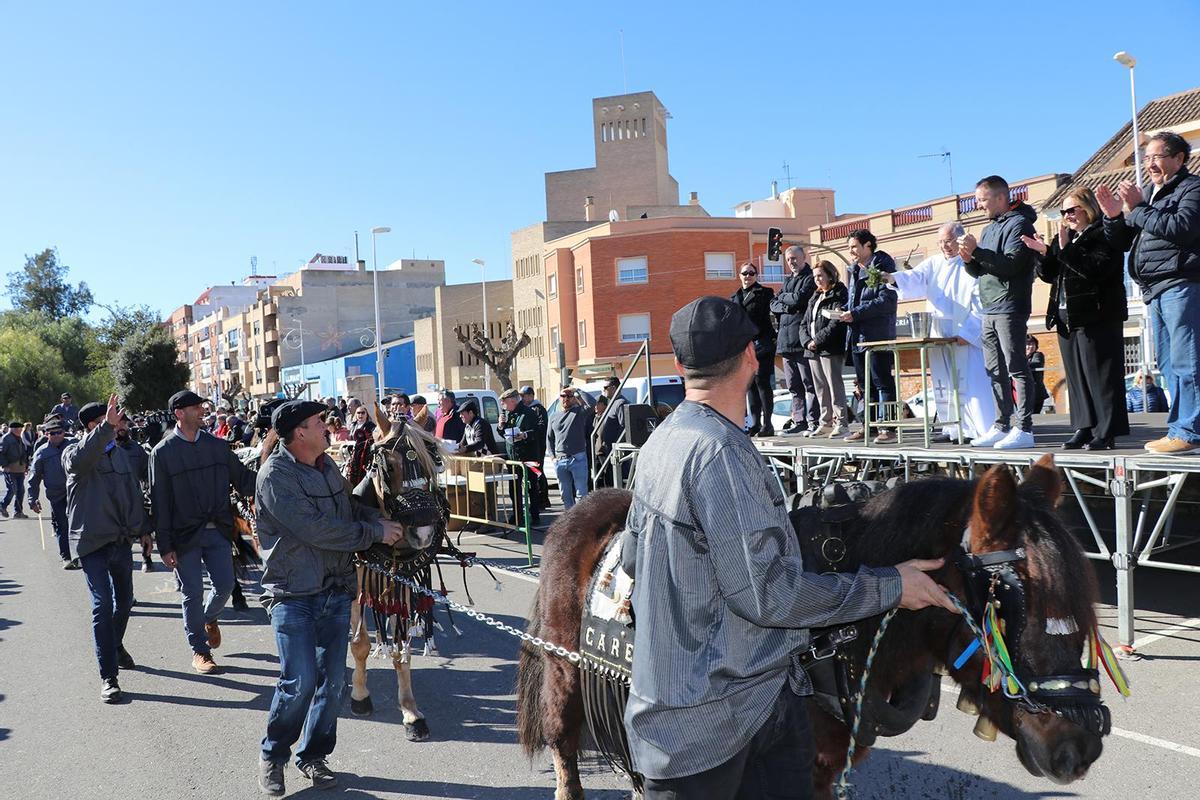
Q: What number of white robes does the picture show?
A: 1